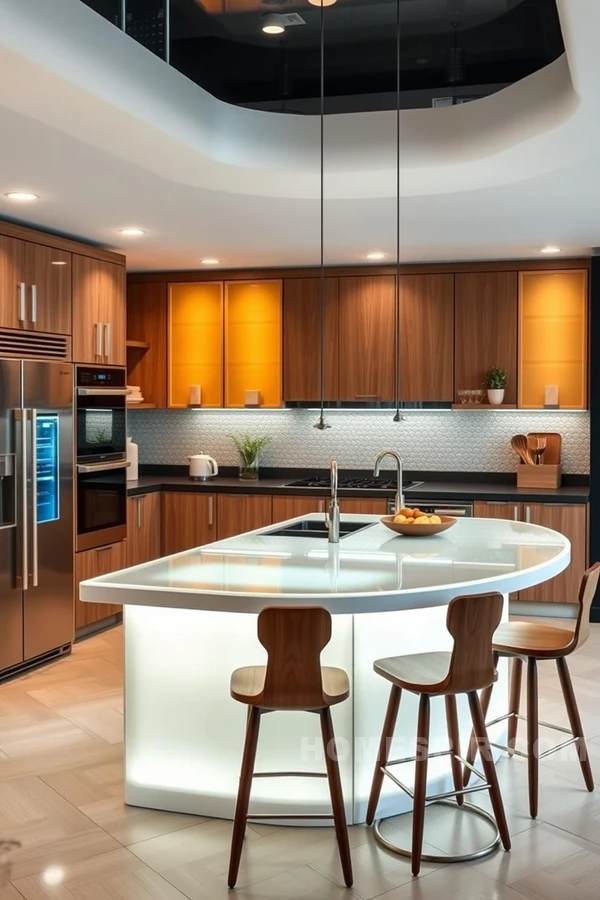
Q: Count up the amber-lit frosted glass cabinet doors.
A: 3